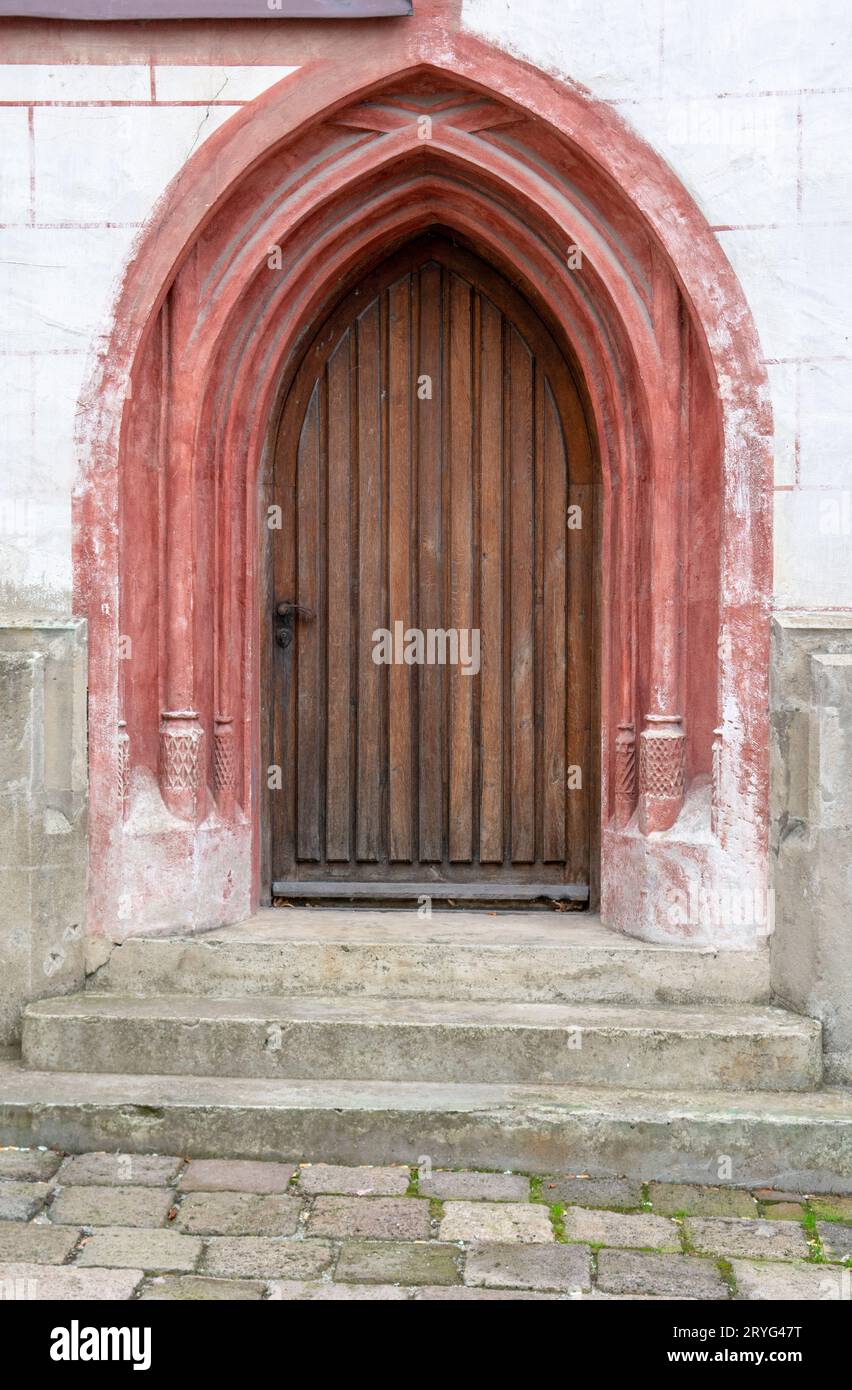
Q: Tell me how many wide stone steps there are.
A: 3